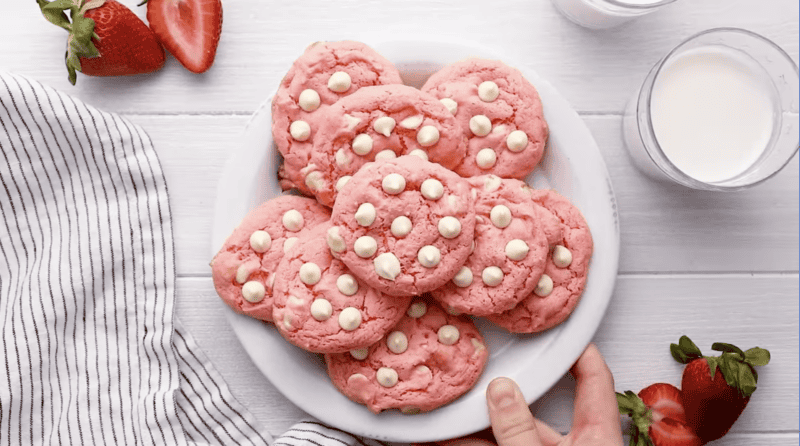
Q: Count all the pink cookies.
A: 9